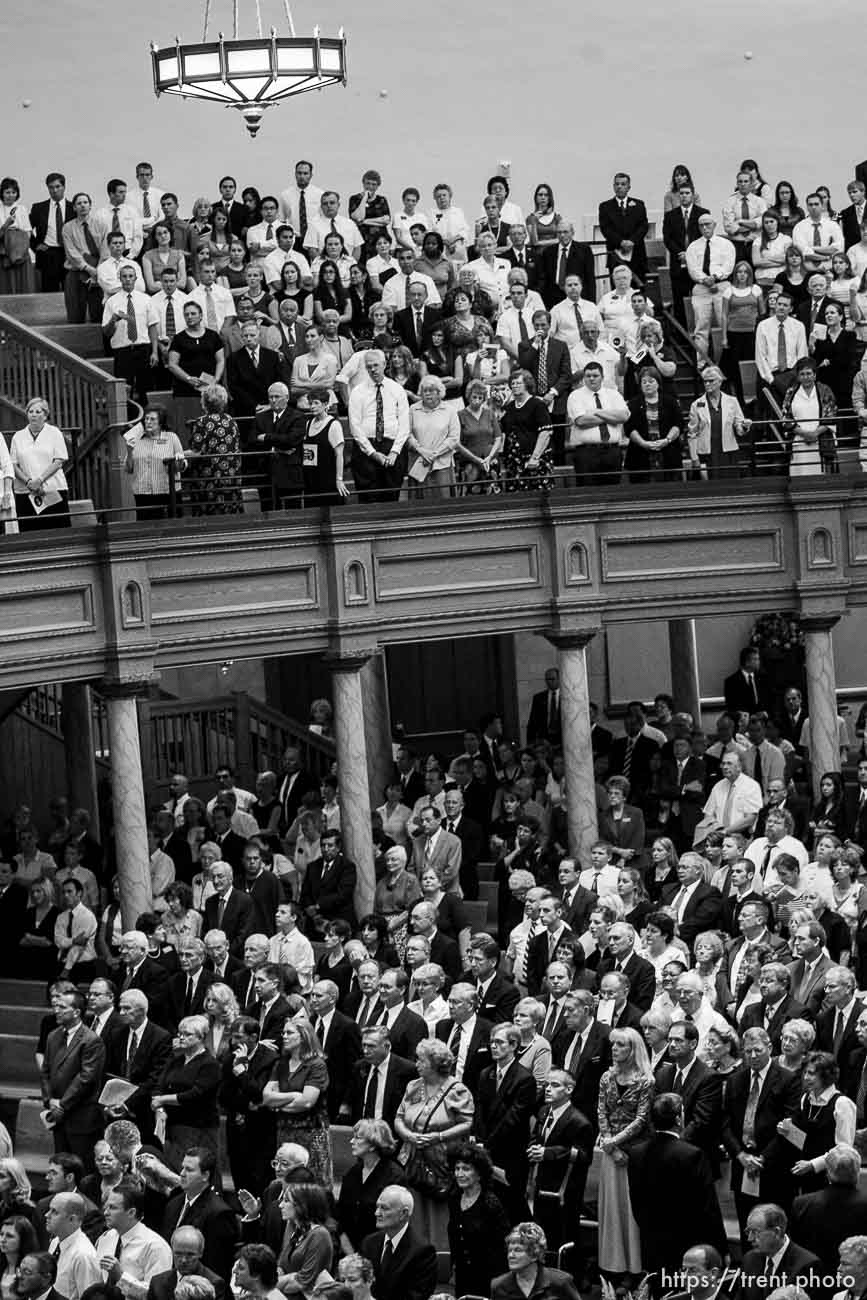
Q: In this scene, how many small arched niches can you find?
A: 4